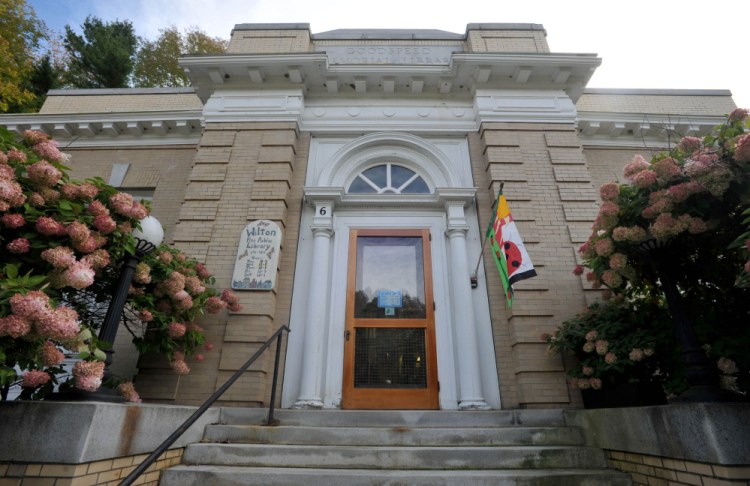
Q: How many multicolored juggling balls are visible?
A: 0